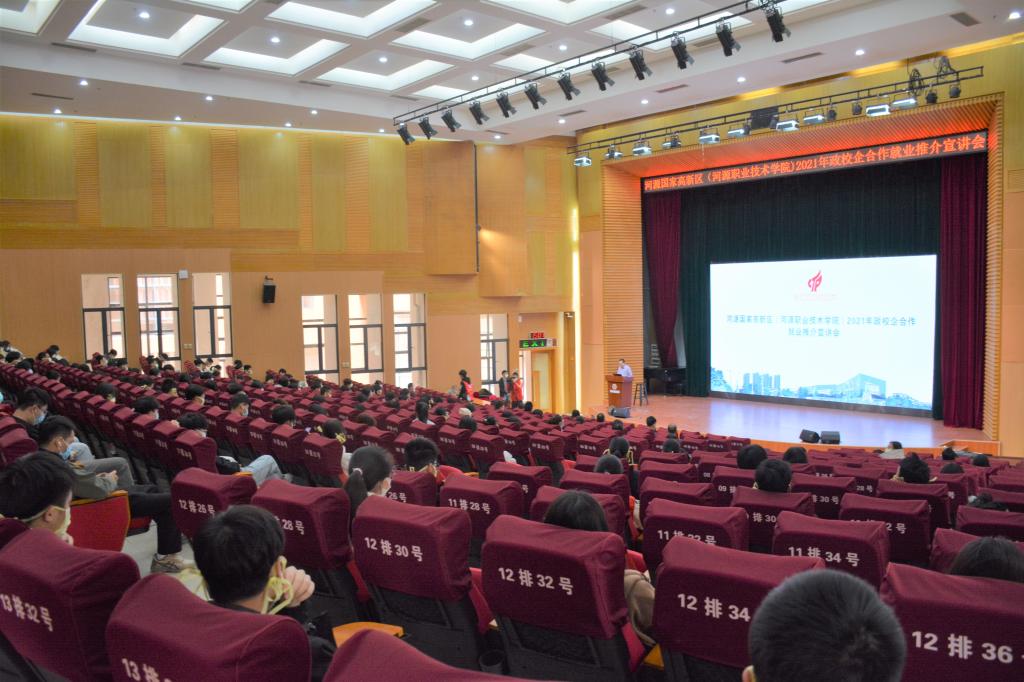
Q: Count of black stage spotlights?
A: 12